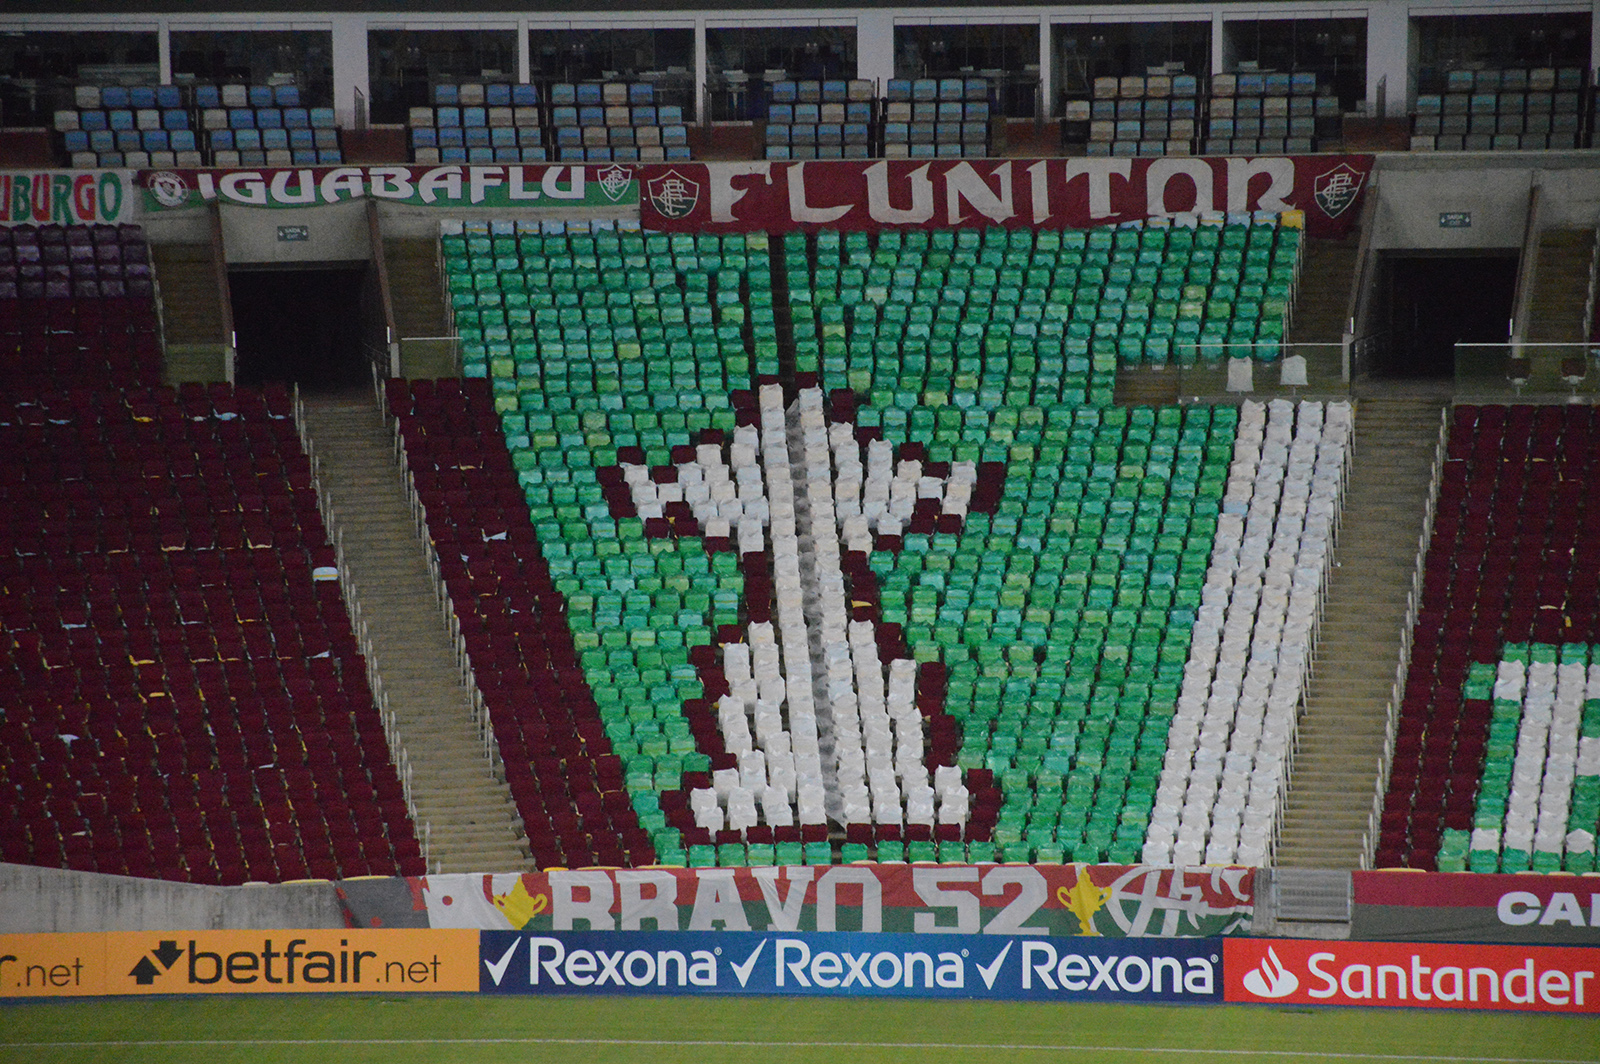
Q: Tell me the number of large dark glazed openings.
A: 9